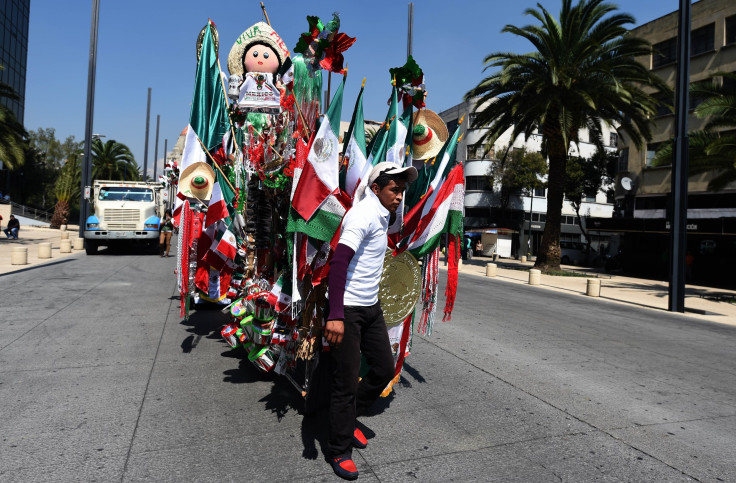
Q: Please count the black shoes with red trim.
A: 2